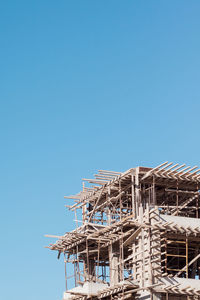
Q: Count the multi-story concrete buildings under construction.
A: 1